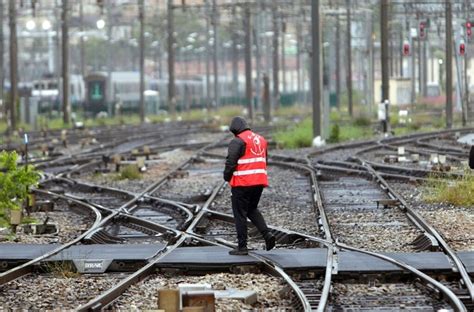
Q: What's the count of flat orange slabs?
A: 0